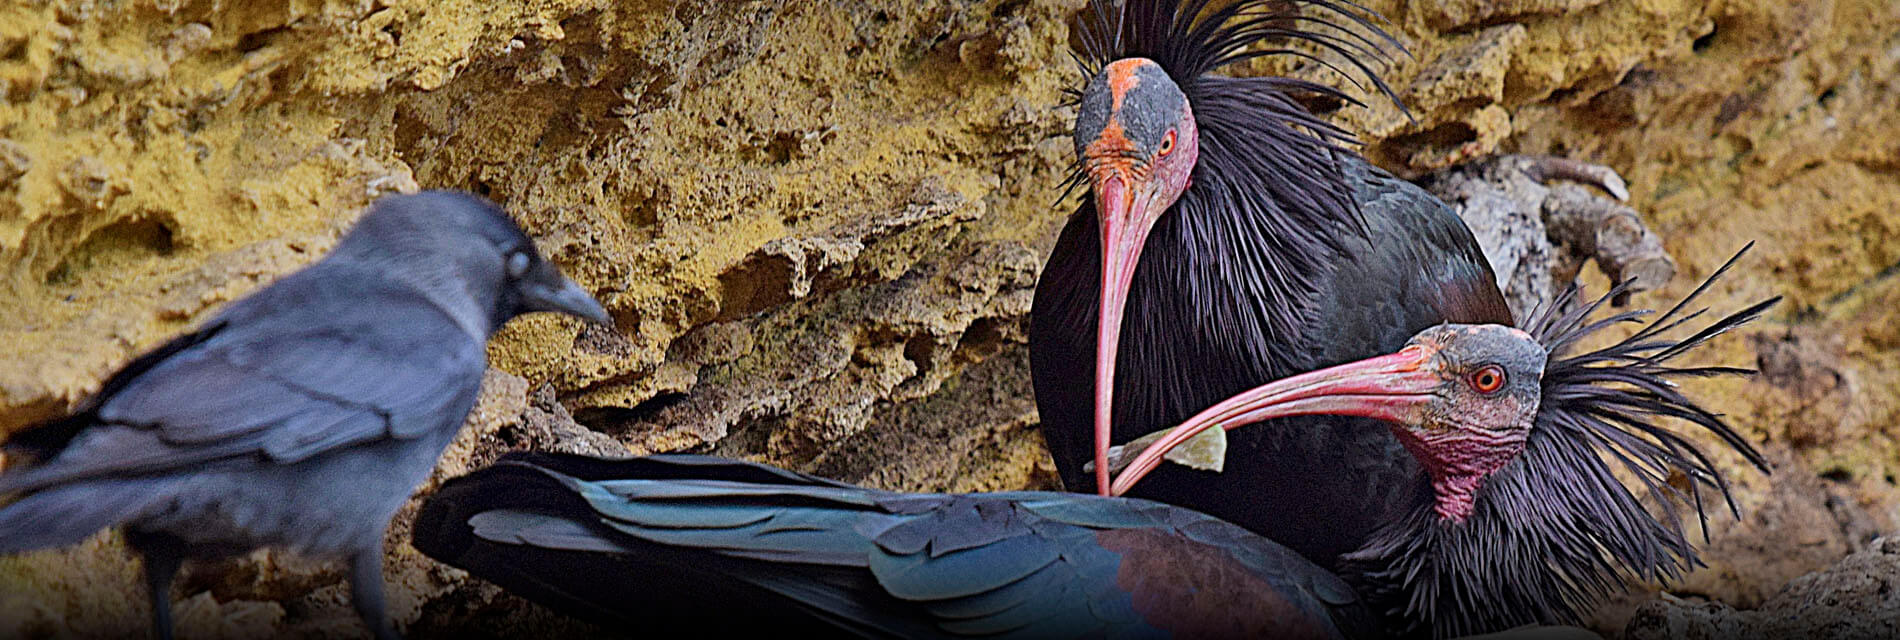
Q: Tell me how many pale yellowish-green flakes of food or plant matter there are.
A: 1